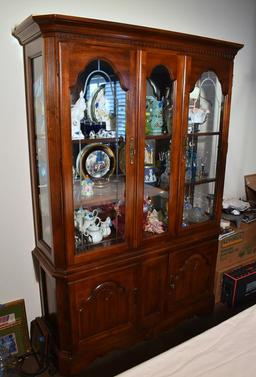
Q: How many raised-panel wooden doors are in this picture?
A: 2